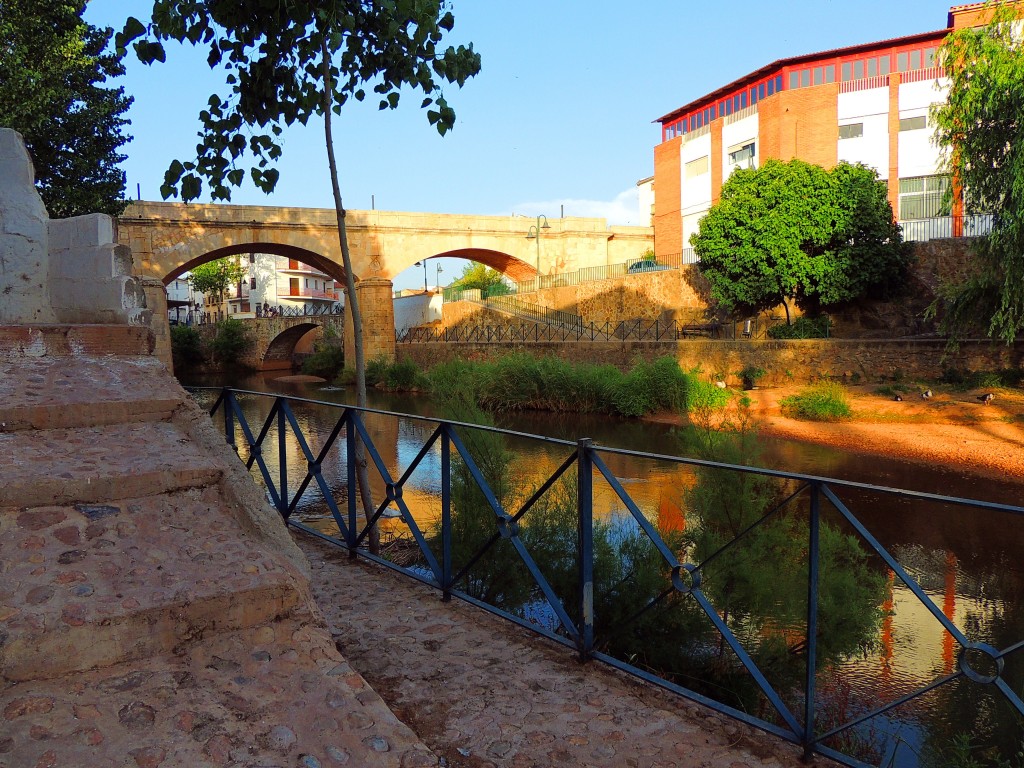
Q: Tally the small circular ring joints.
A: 6